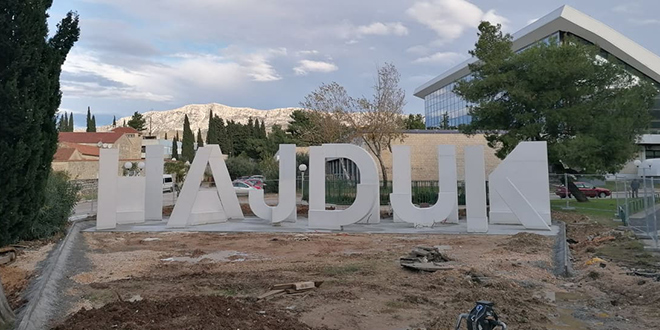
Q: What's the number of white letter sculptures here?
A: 6